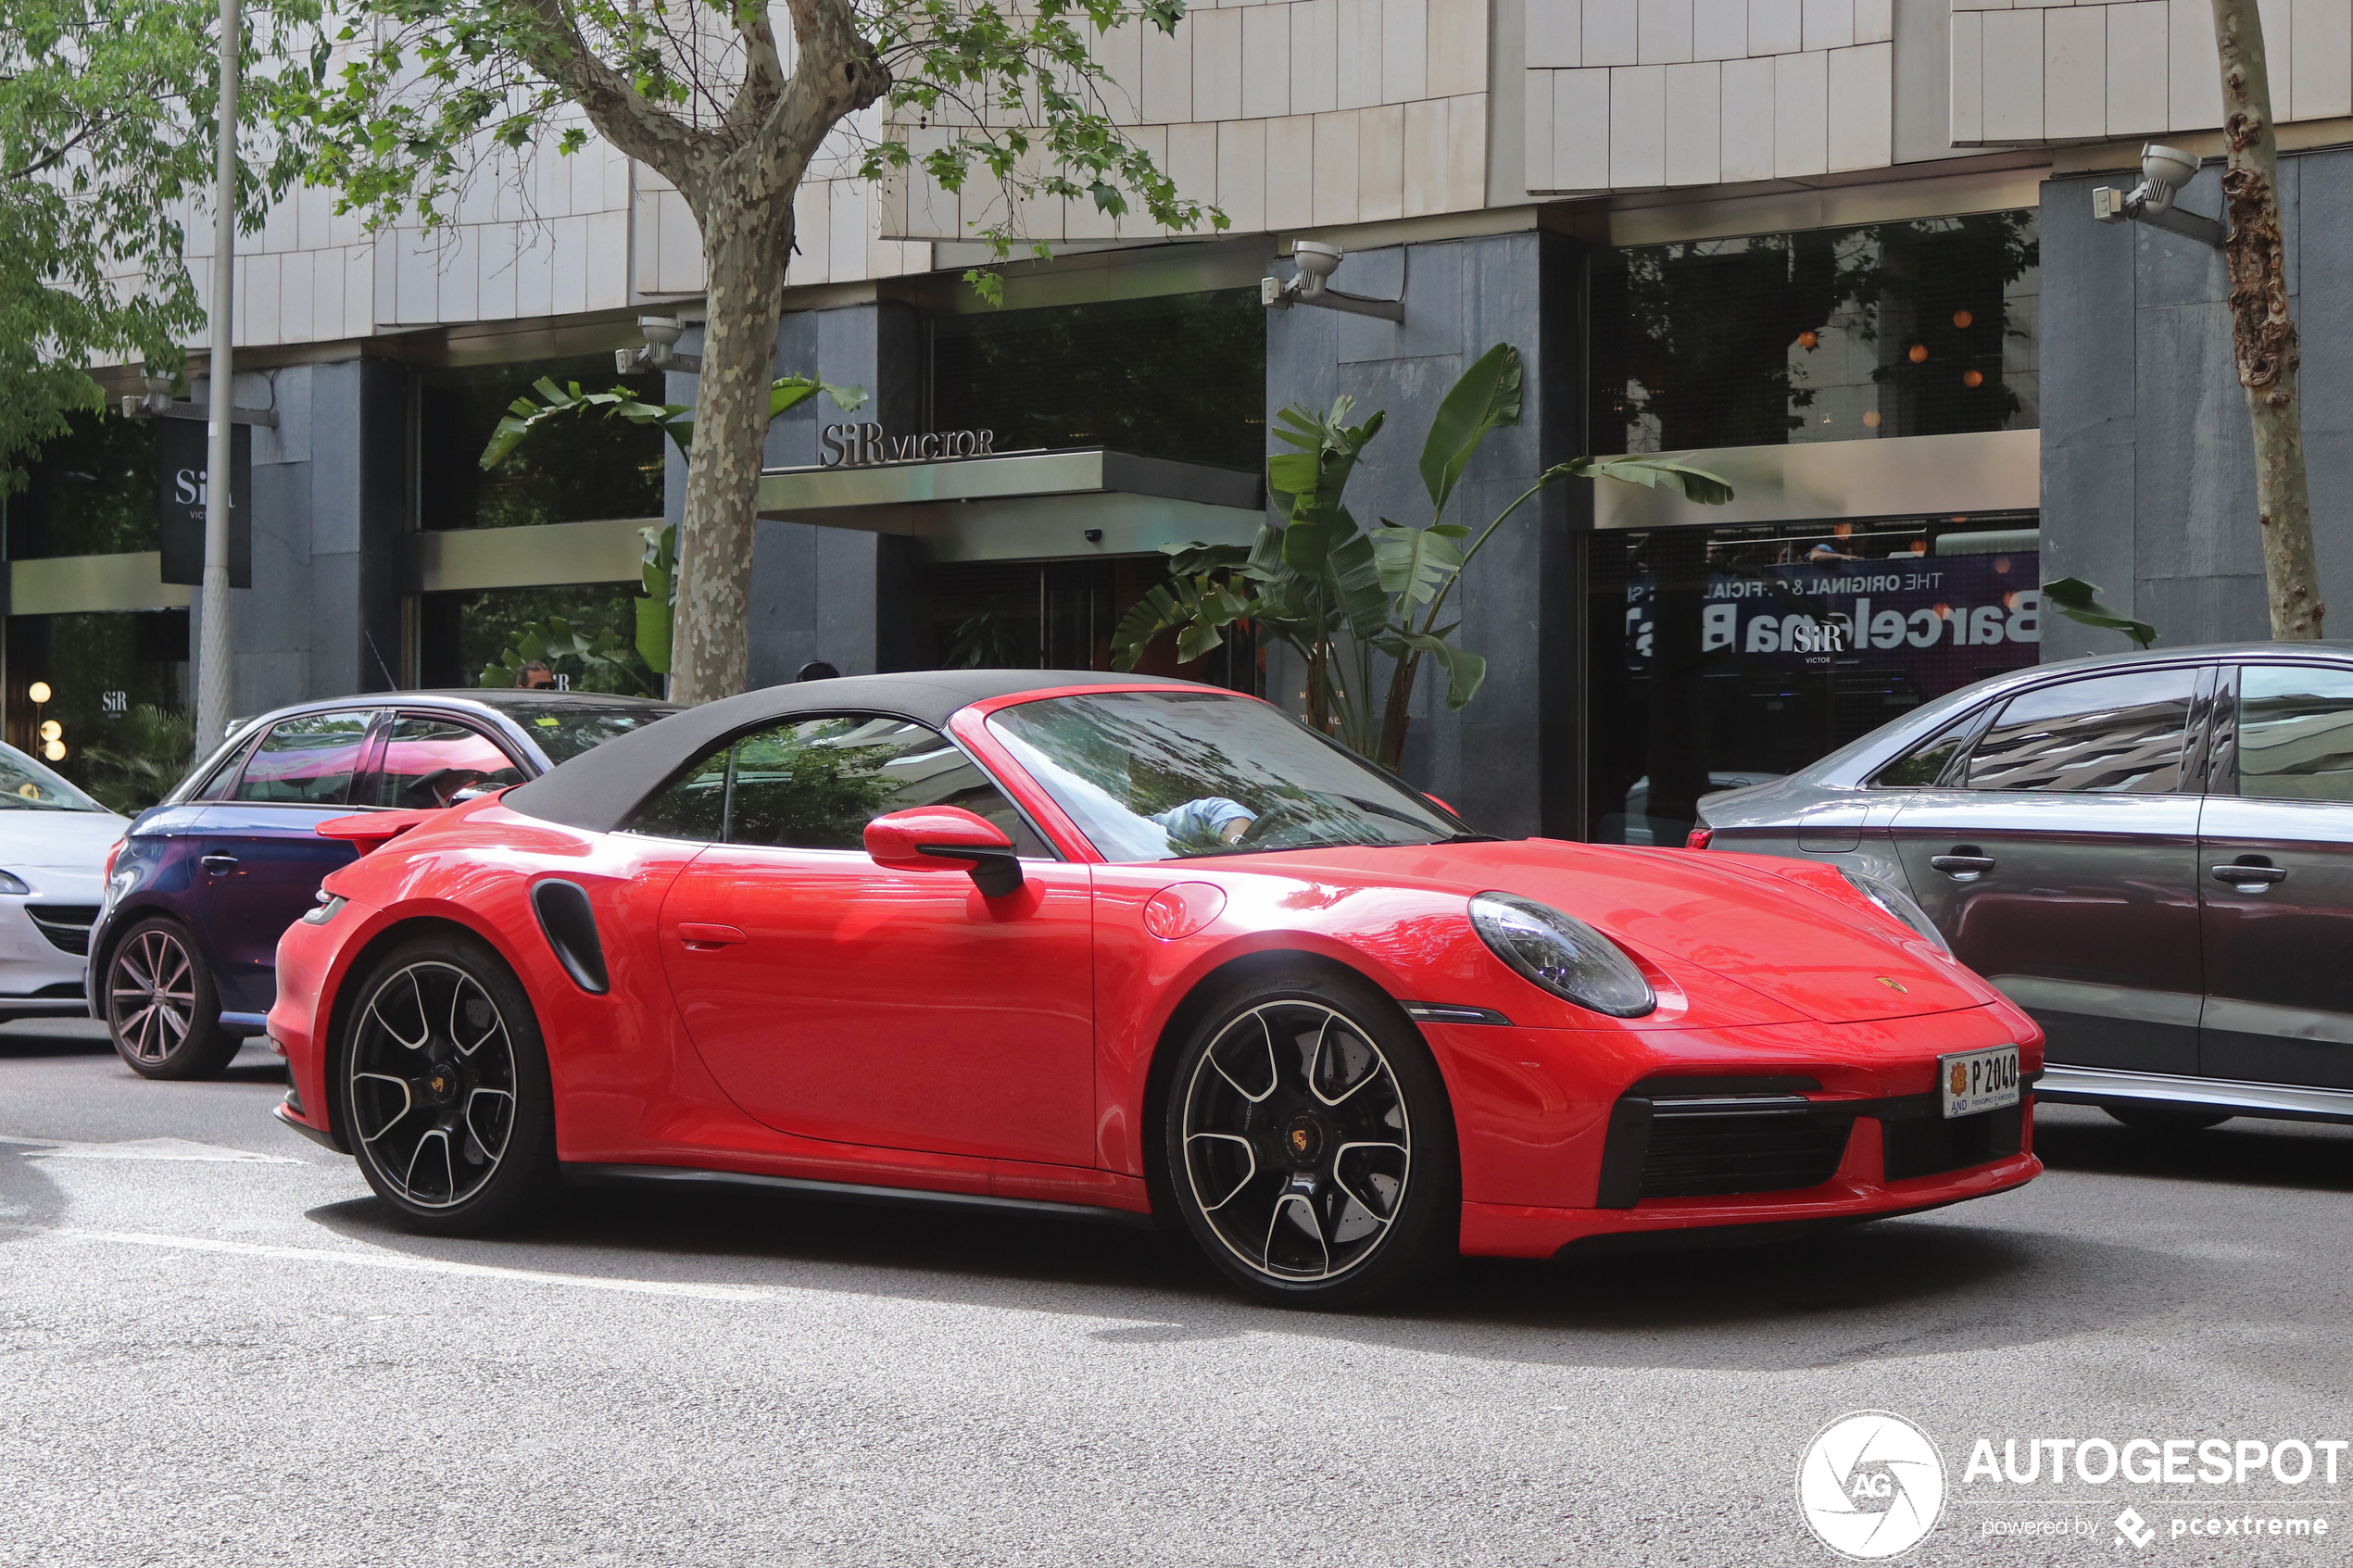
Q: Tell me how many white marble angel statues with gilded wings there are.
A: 0